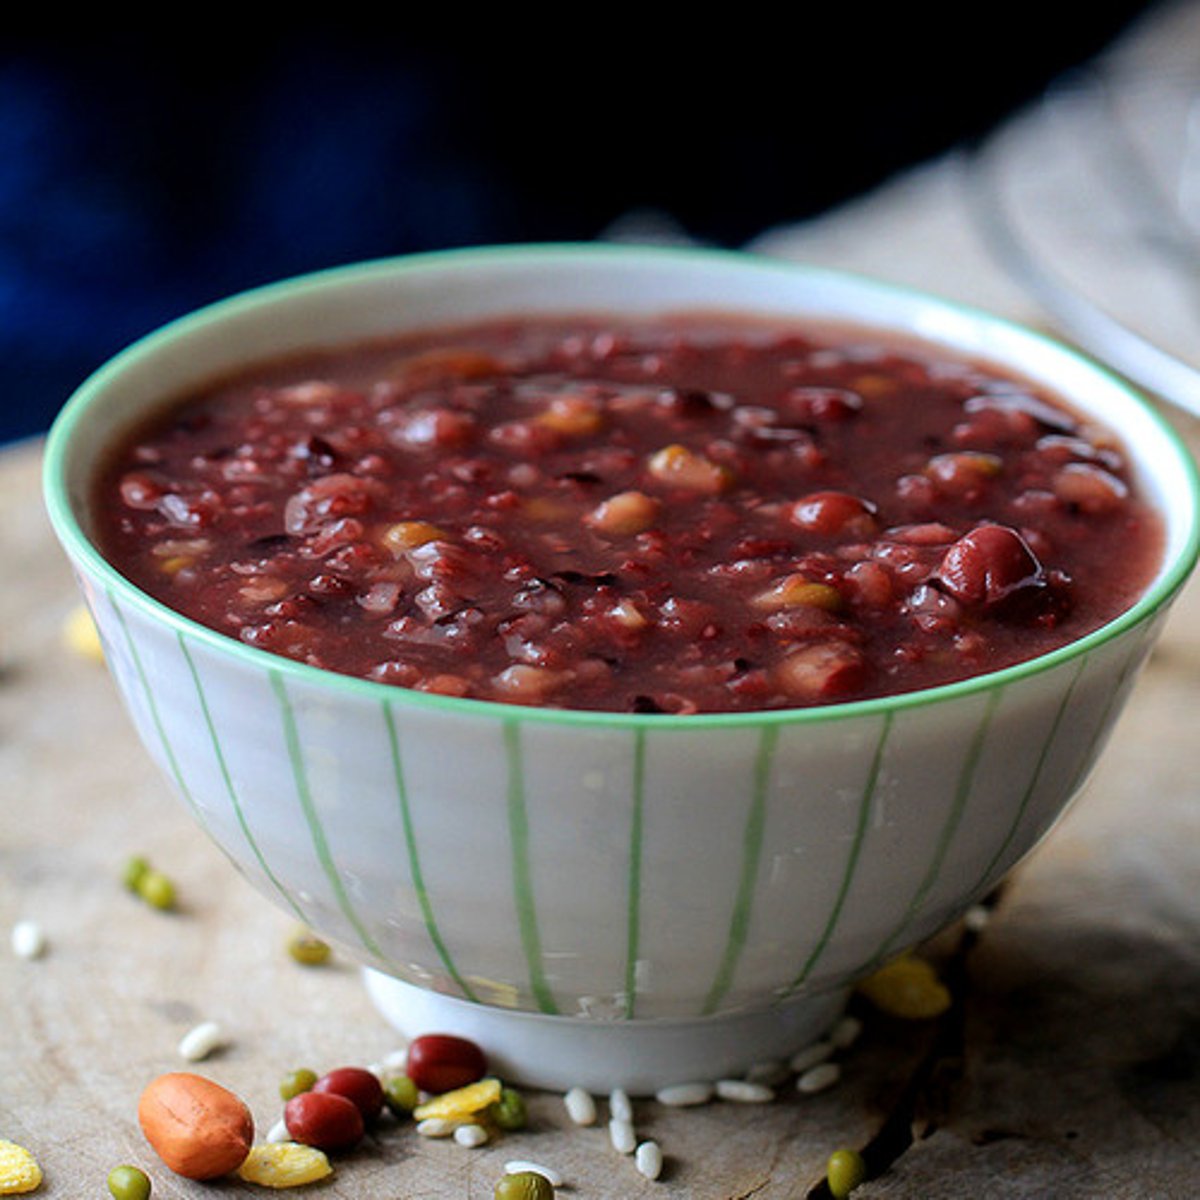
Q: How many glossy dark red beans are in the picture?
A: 3